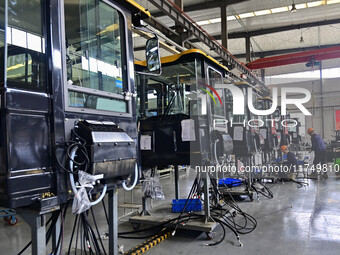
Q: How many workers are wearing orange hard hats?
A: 2